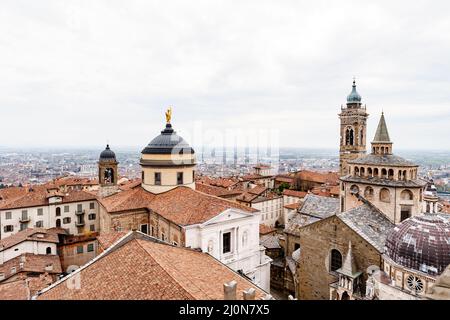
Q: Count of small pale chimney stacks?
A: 2